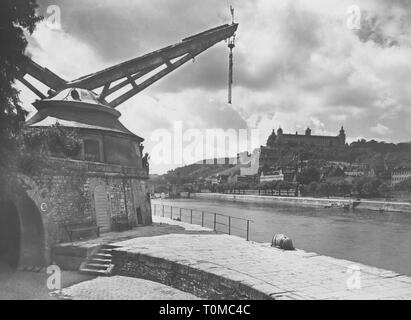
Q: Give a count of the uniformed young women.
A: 0